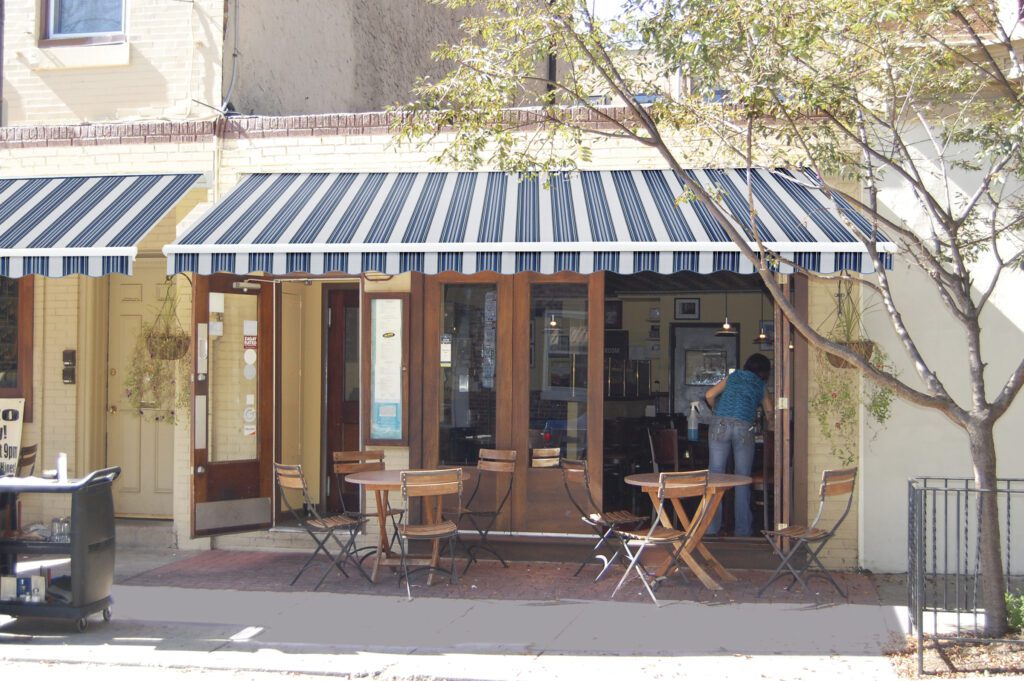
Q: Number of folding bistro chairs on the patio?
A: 7